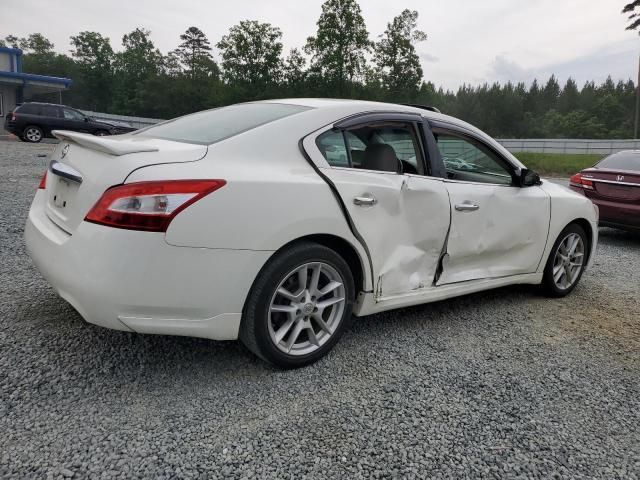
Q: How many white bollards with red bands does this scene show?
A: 0